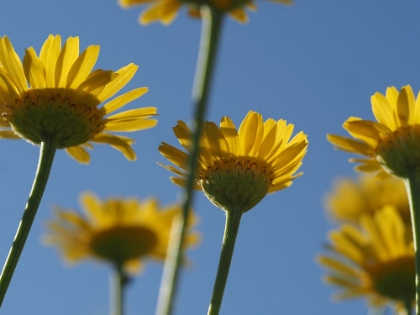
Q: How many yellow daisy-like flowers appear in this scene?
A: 7